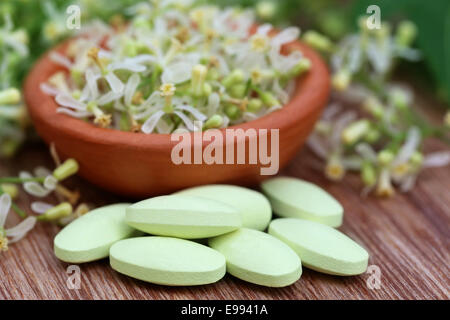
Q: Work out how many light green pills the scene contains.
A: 7